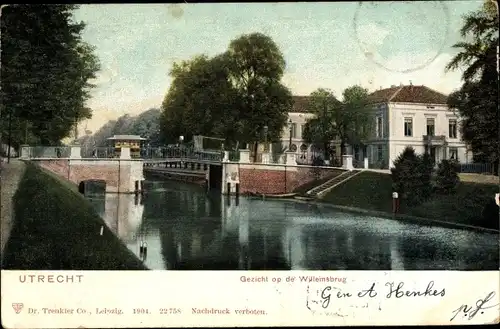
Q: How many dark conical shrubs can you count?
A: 2